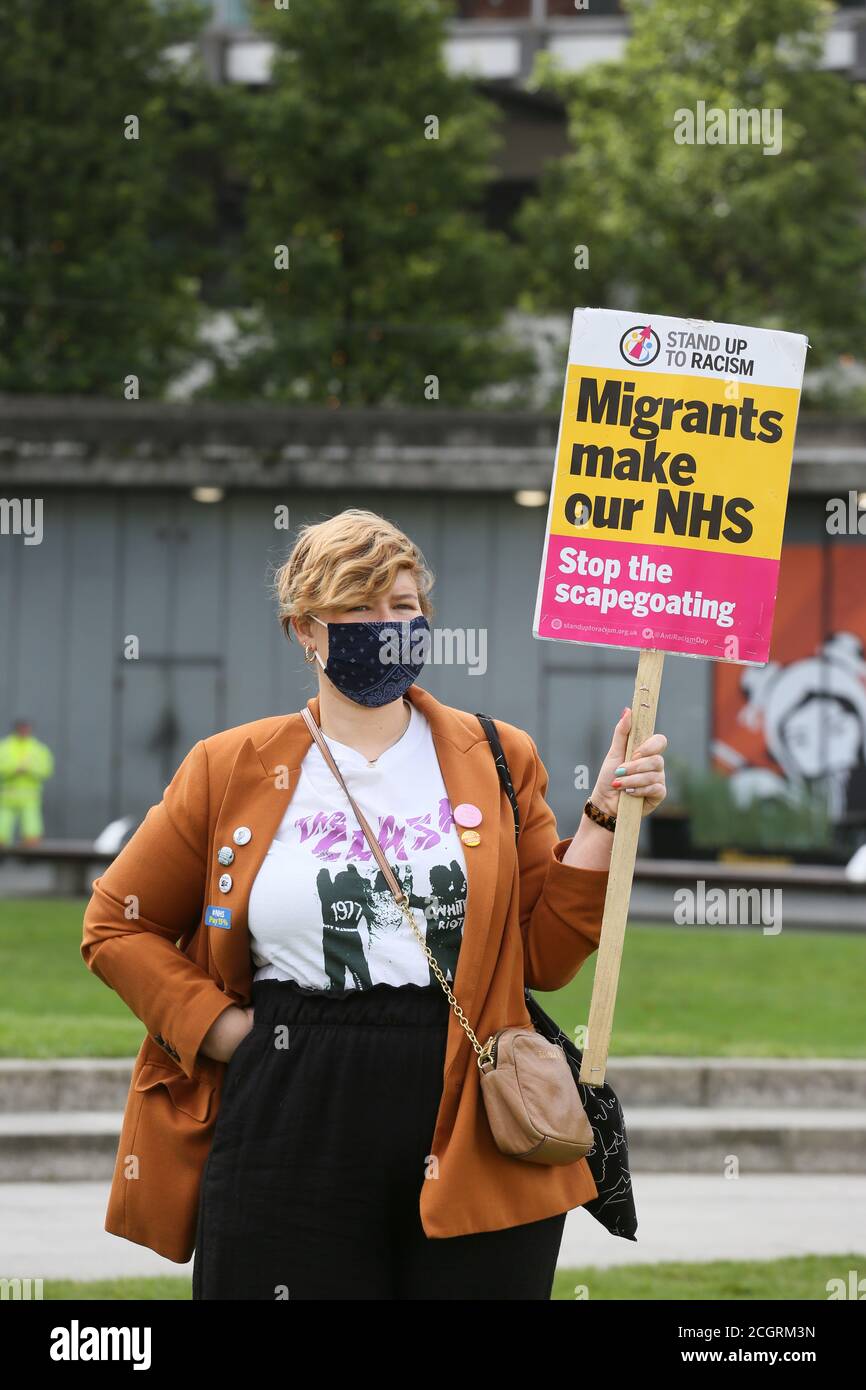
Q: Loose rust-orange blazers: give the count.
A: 1